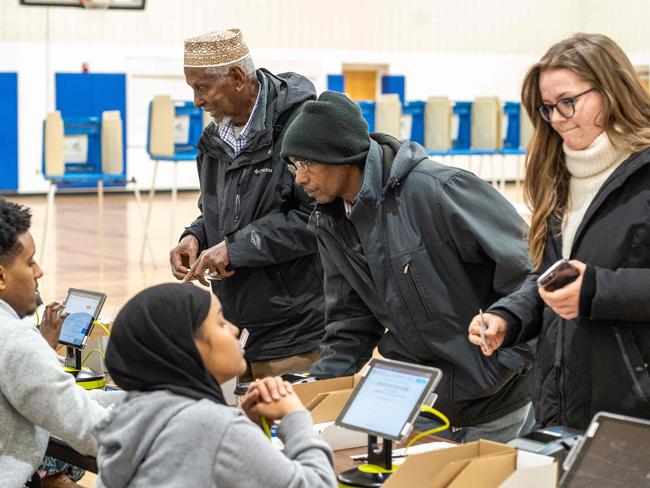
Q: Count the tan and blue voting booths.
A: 6